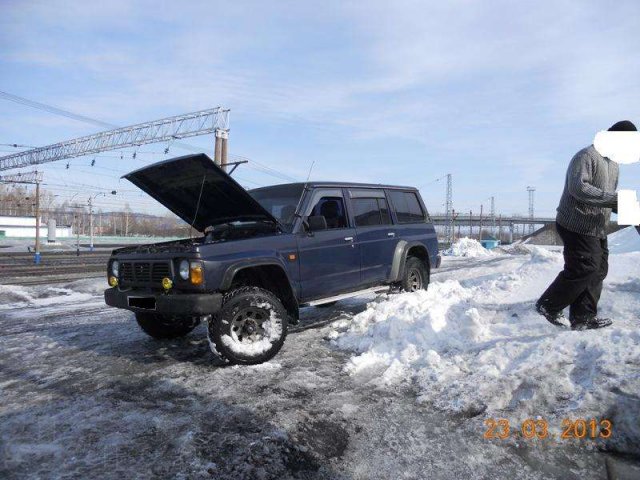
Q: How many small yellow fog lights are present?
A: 2